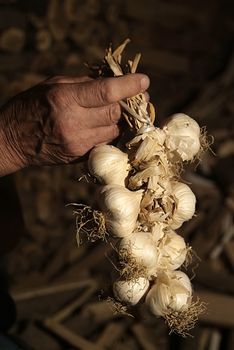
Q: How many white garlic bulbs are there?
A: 8